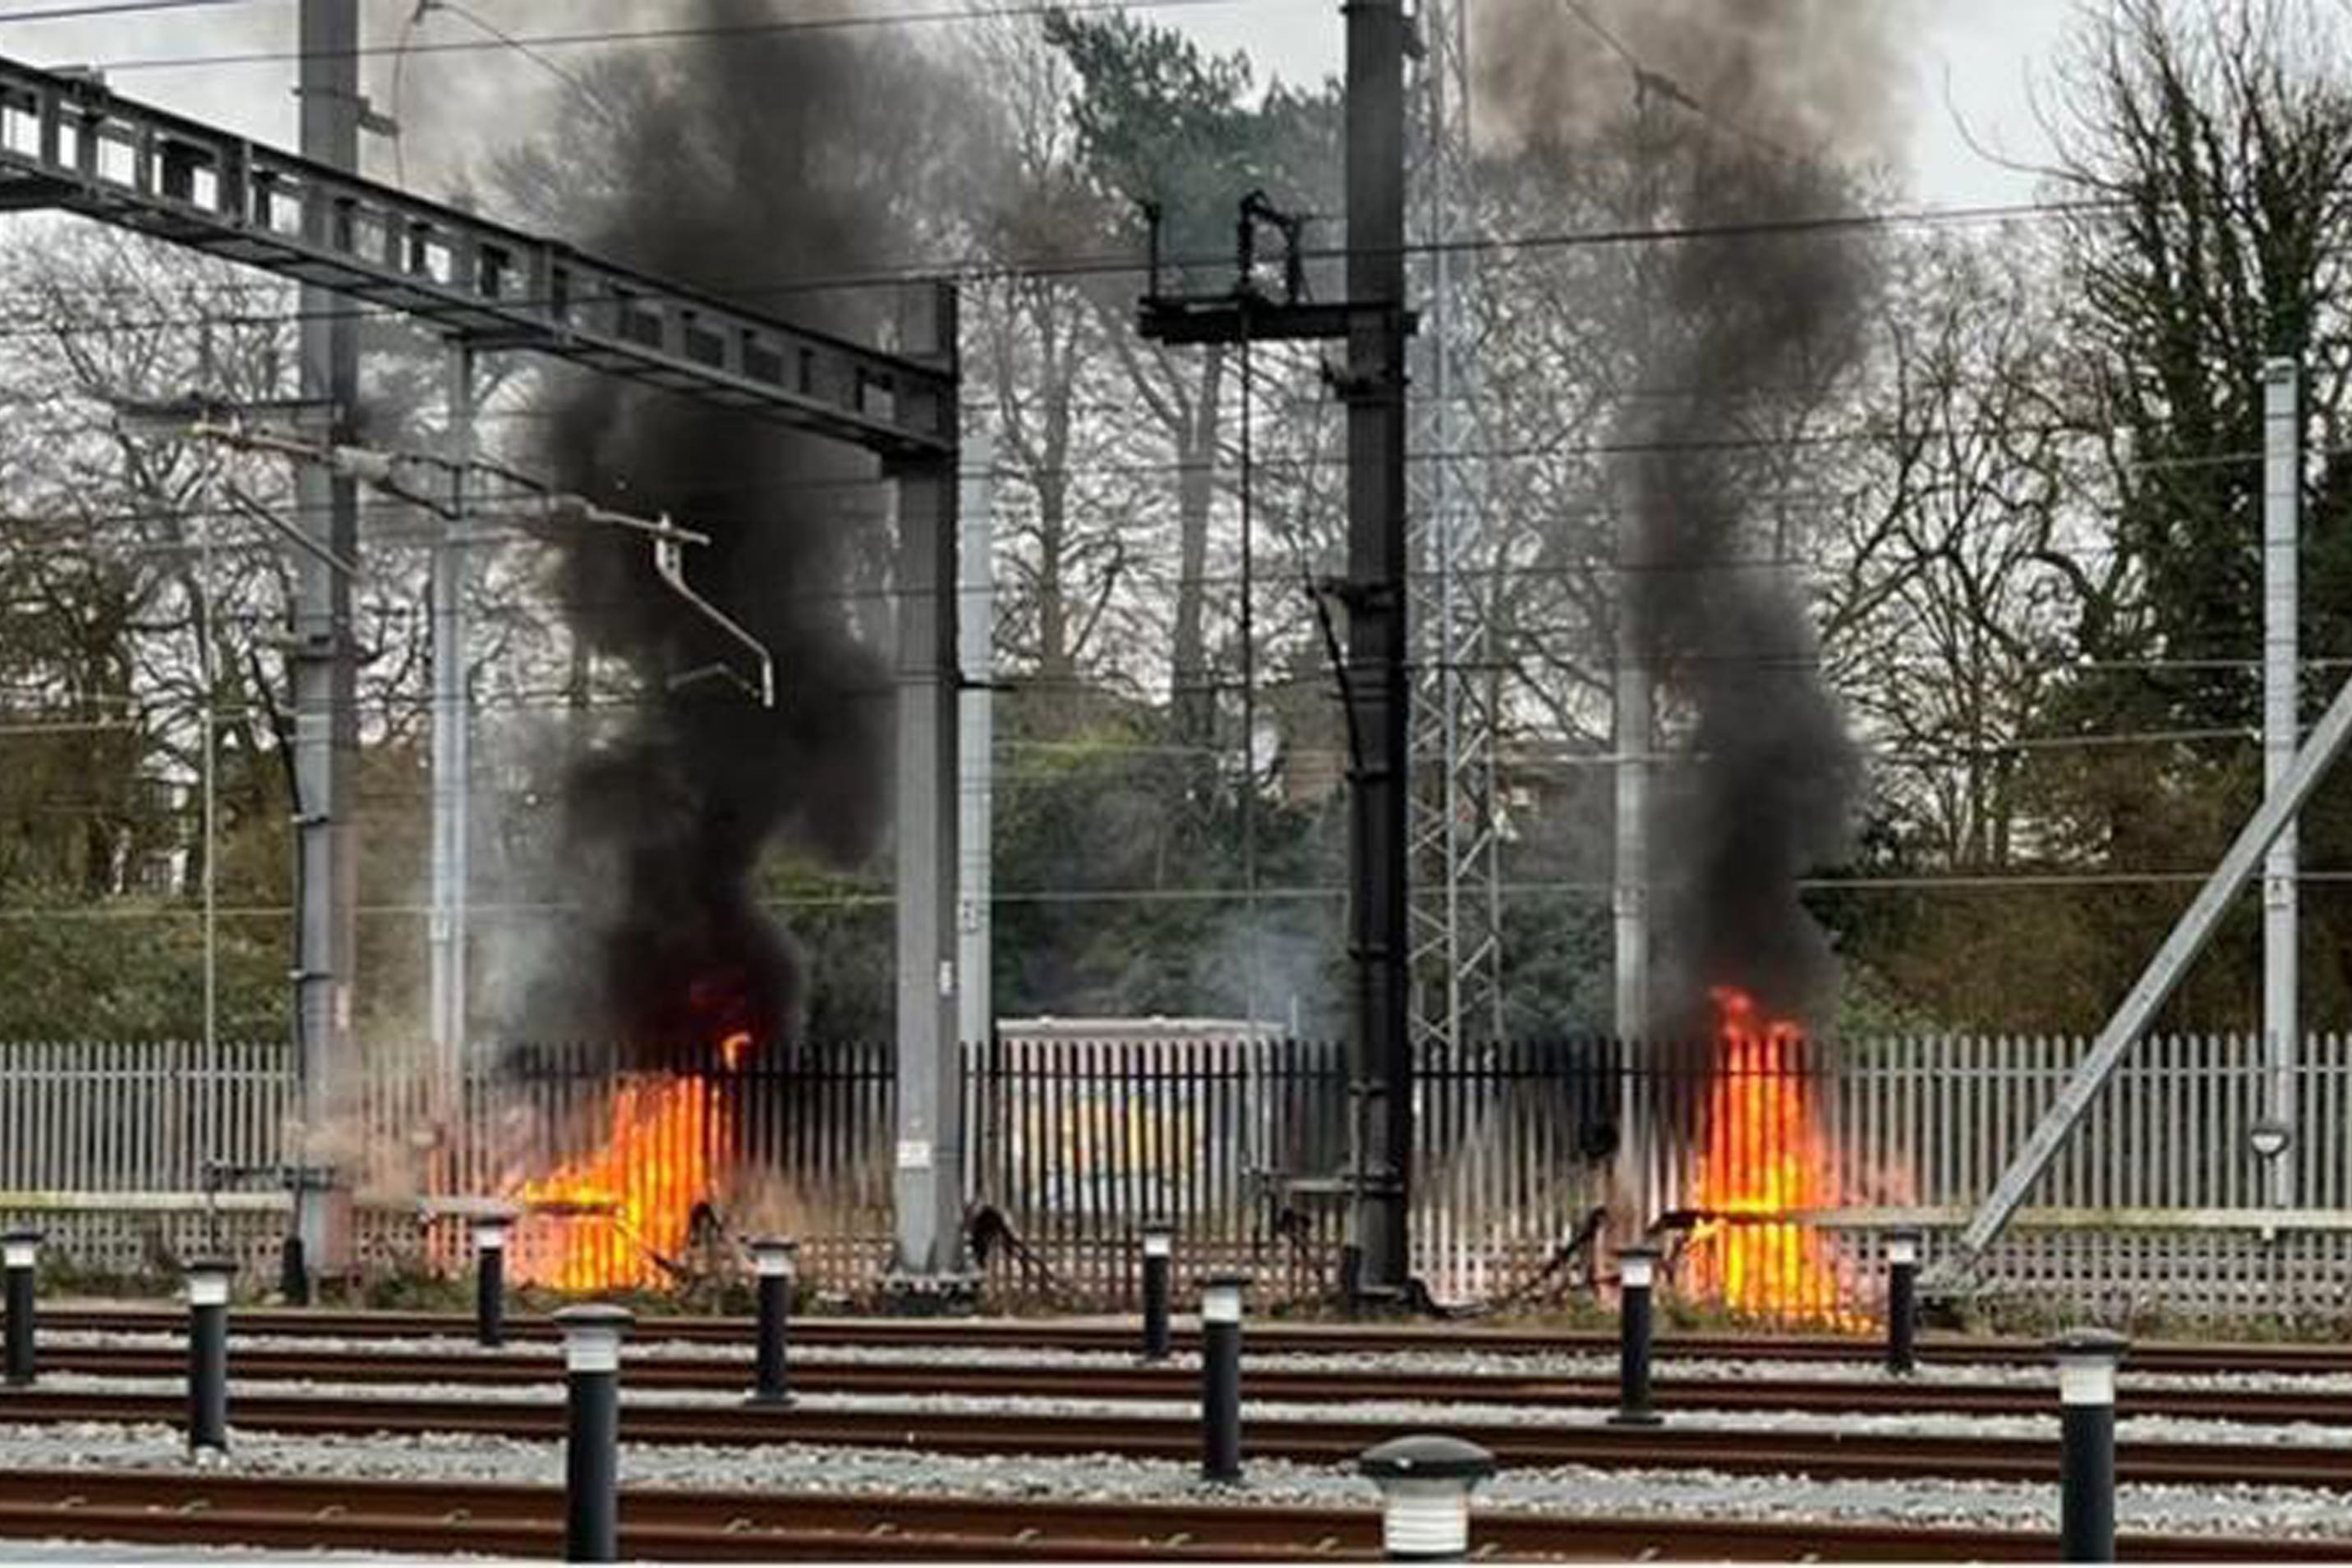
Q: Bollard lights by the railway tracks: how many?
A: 11